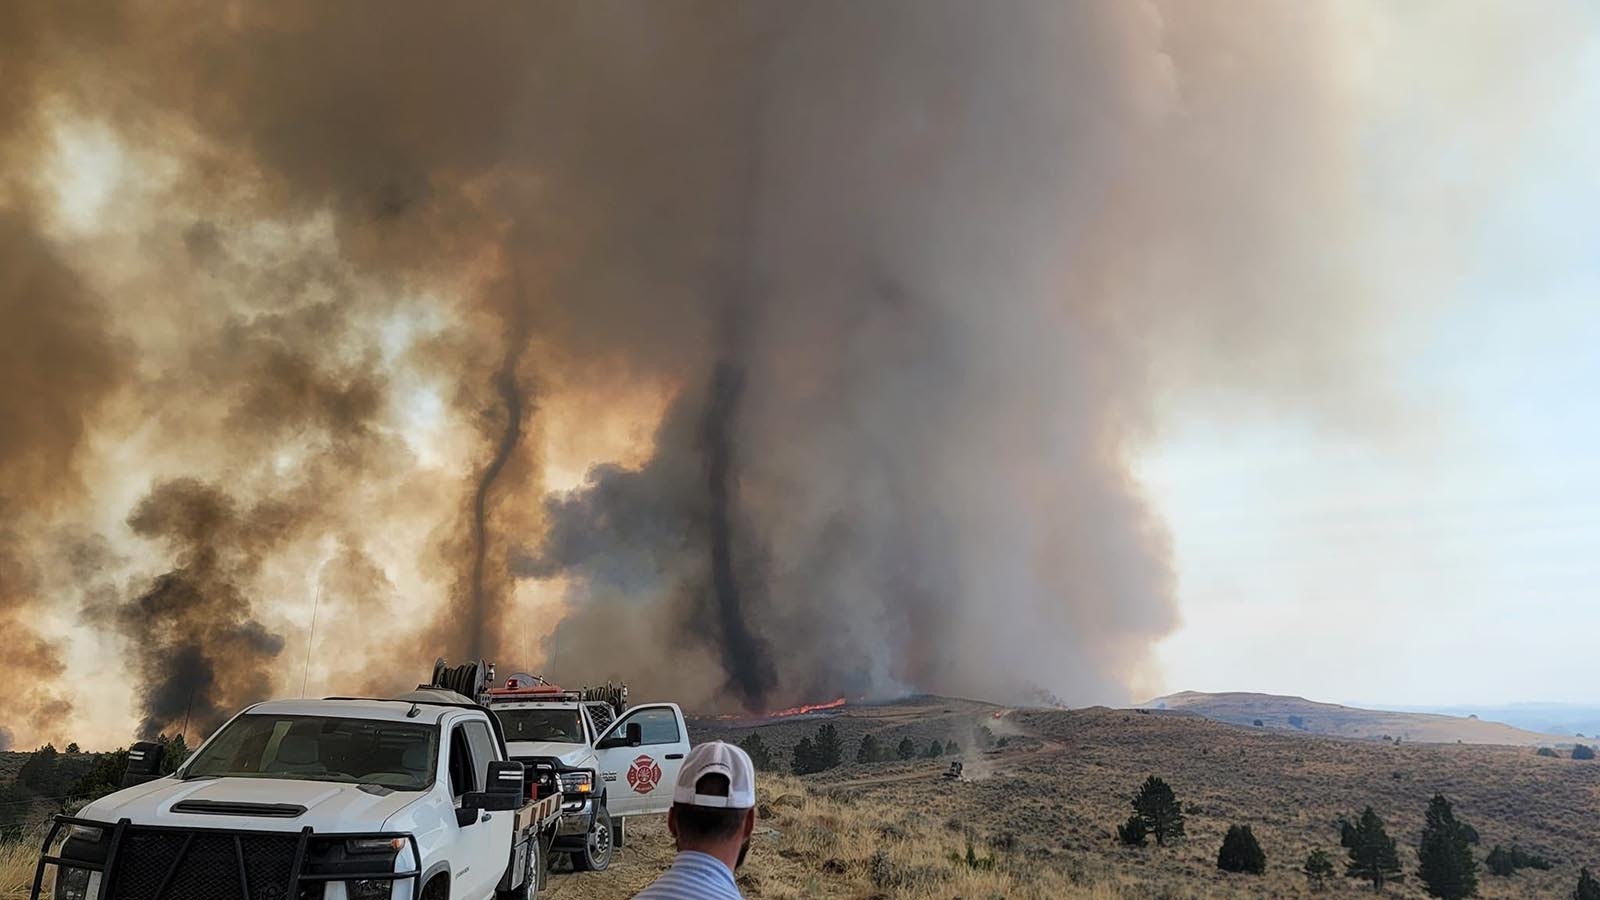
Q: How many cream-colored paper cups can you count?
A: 0